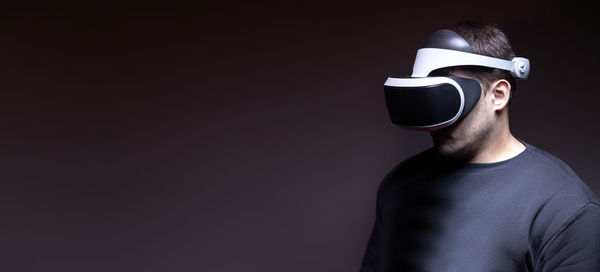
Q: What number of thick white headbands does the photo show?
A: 1